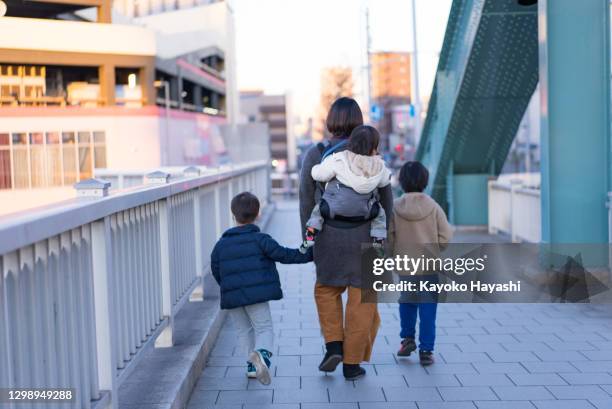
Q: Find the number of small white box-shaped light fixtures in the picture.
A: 3